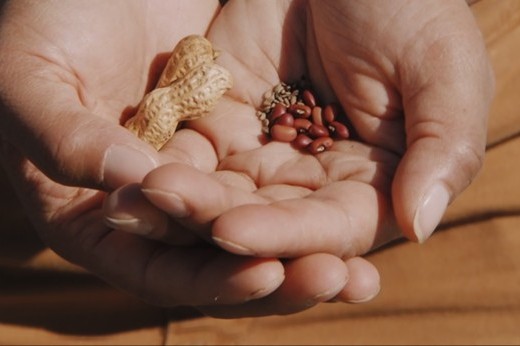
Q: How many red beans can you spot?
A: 12